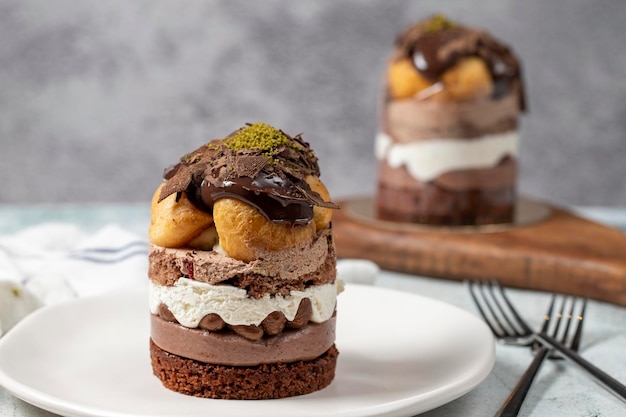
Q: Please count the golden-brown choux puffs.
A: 5